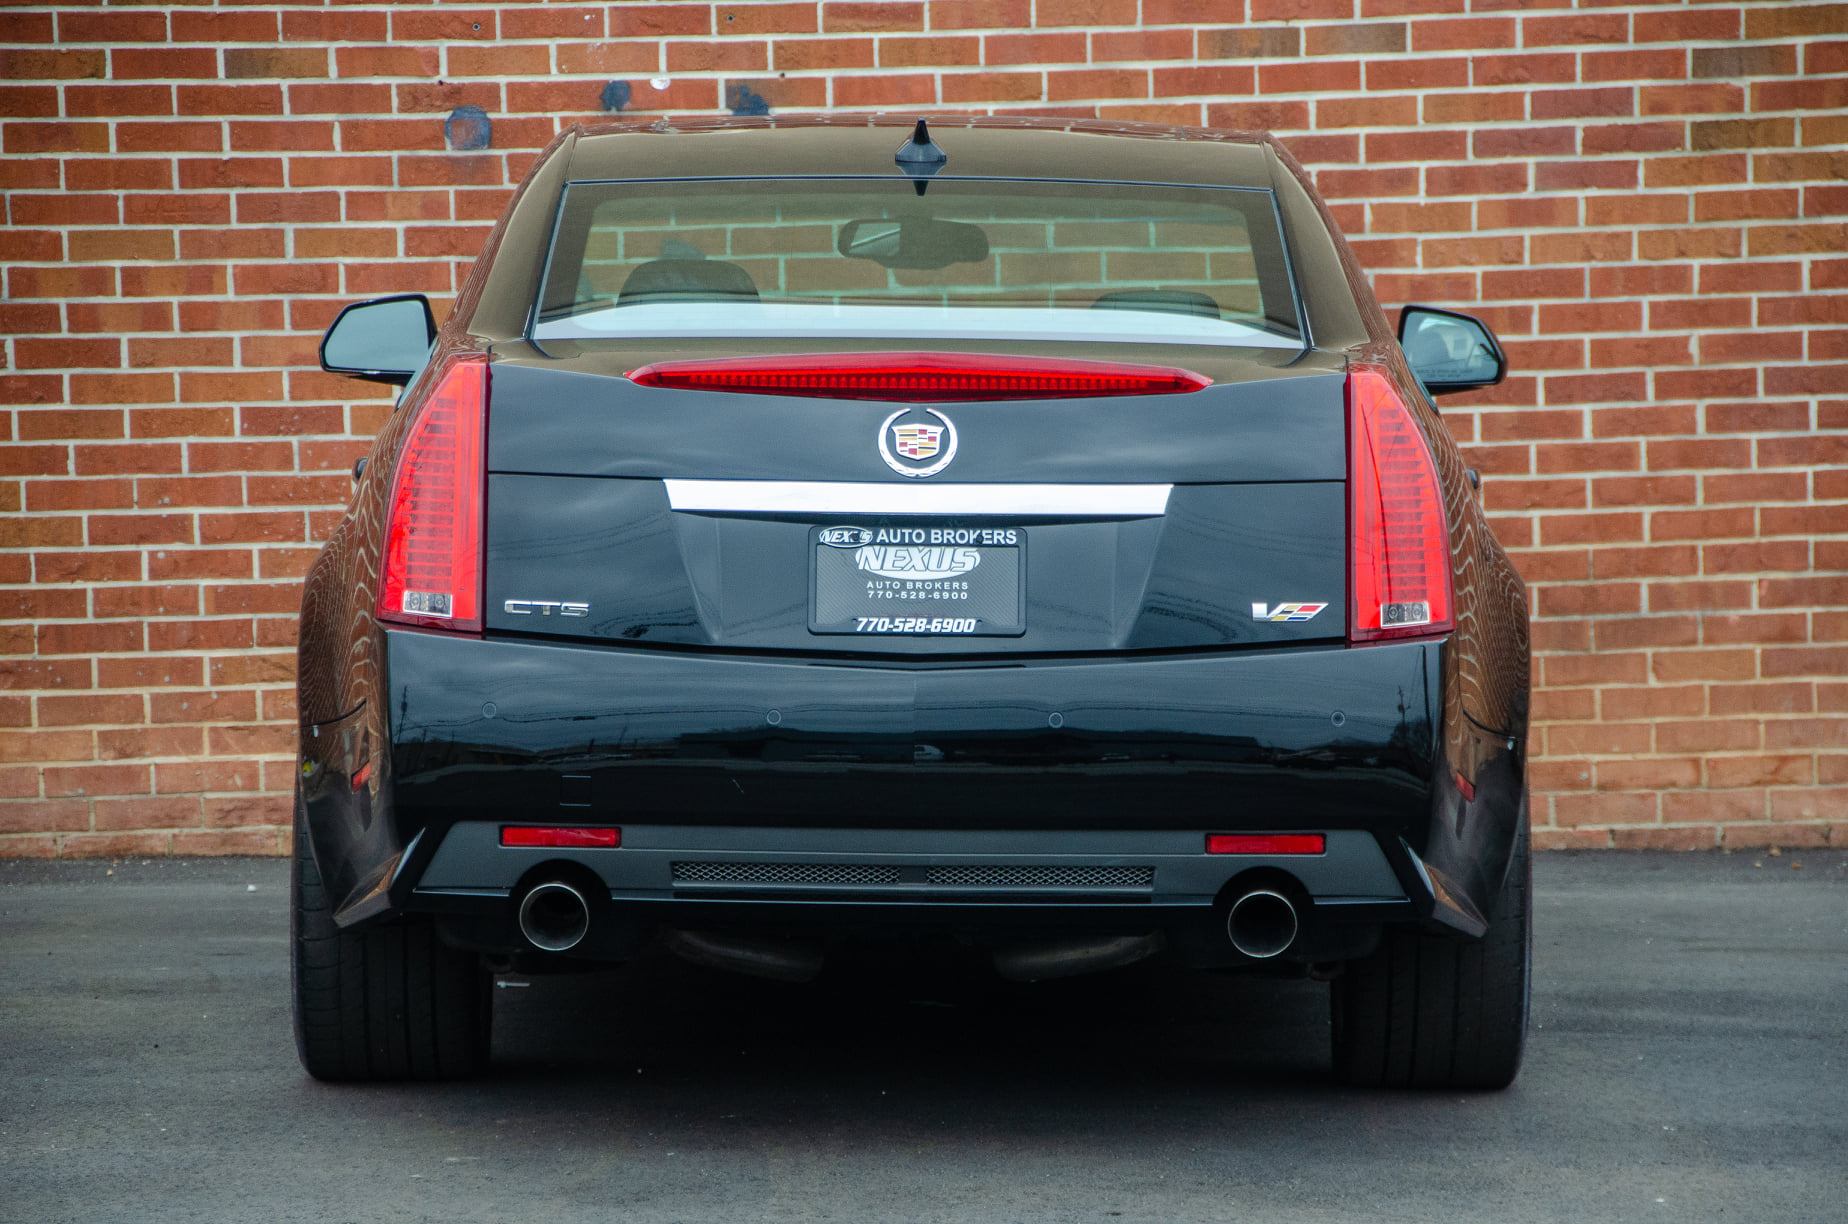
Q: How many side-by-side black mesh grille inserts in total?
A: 2